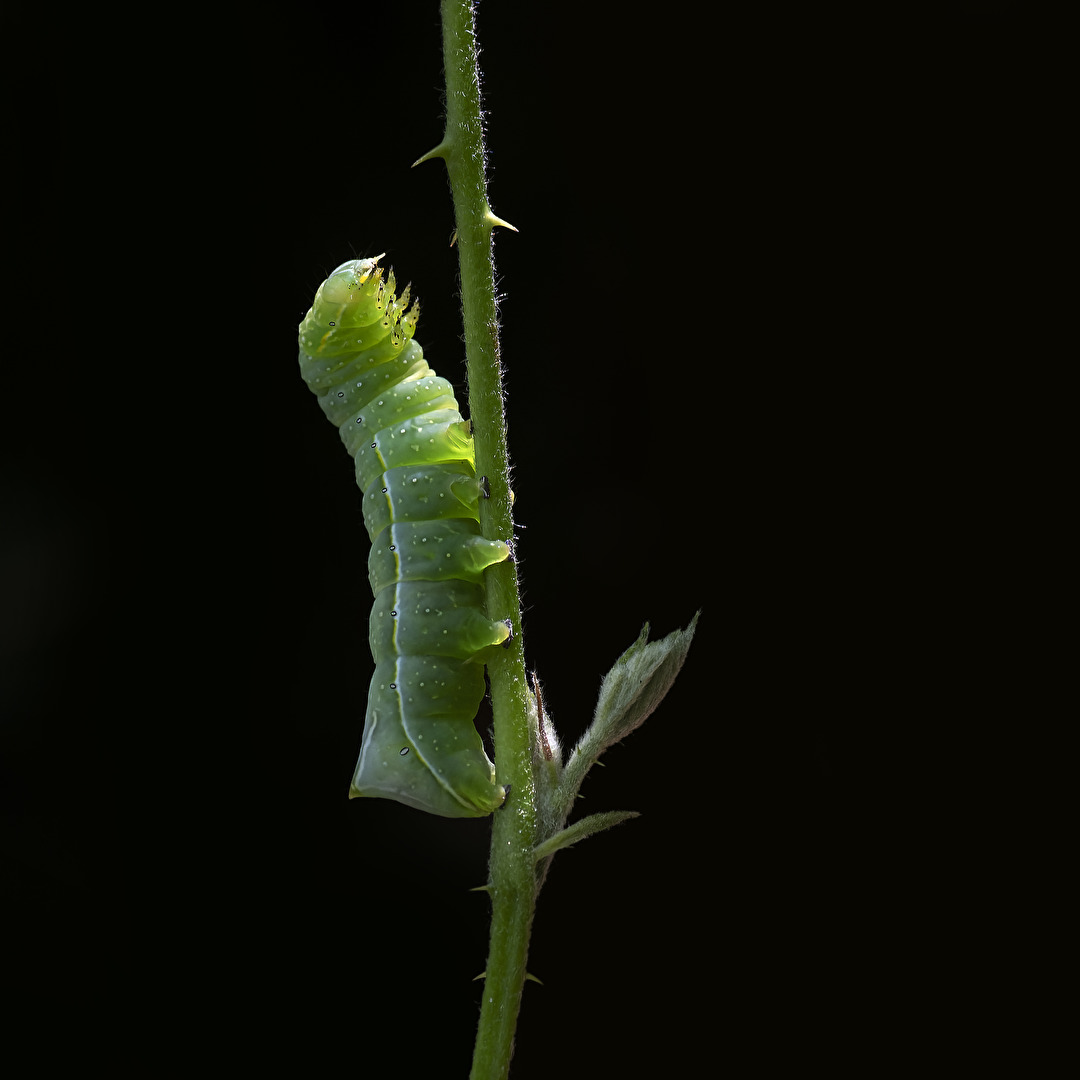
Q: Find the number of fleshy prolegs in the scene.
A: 5